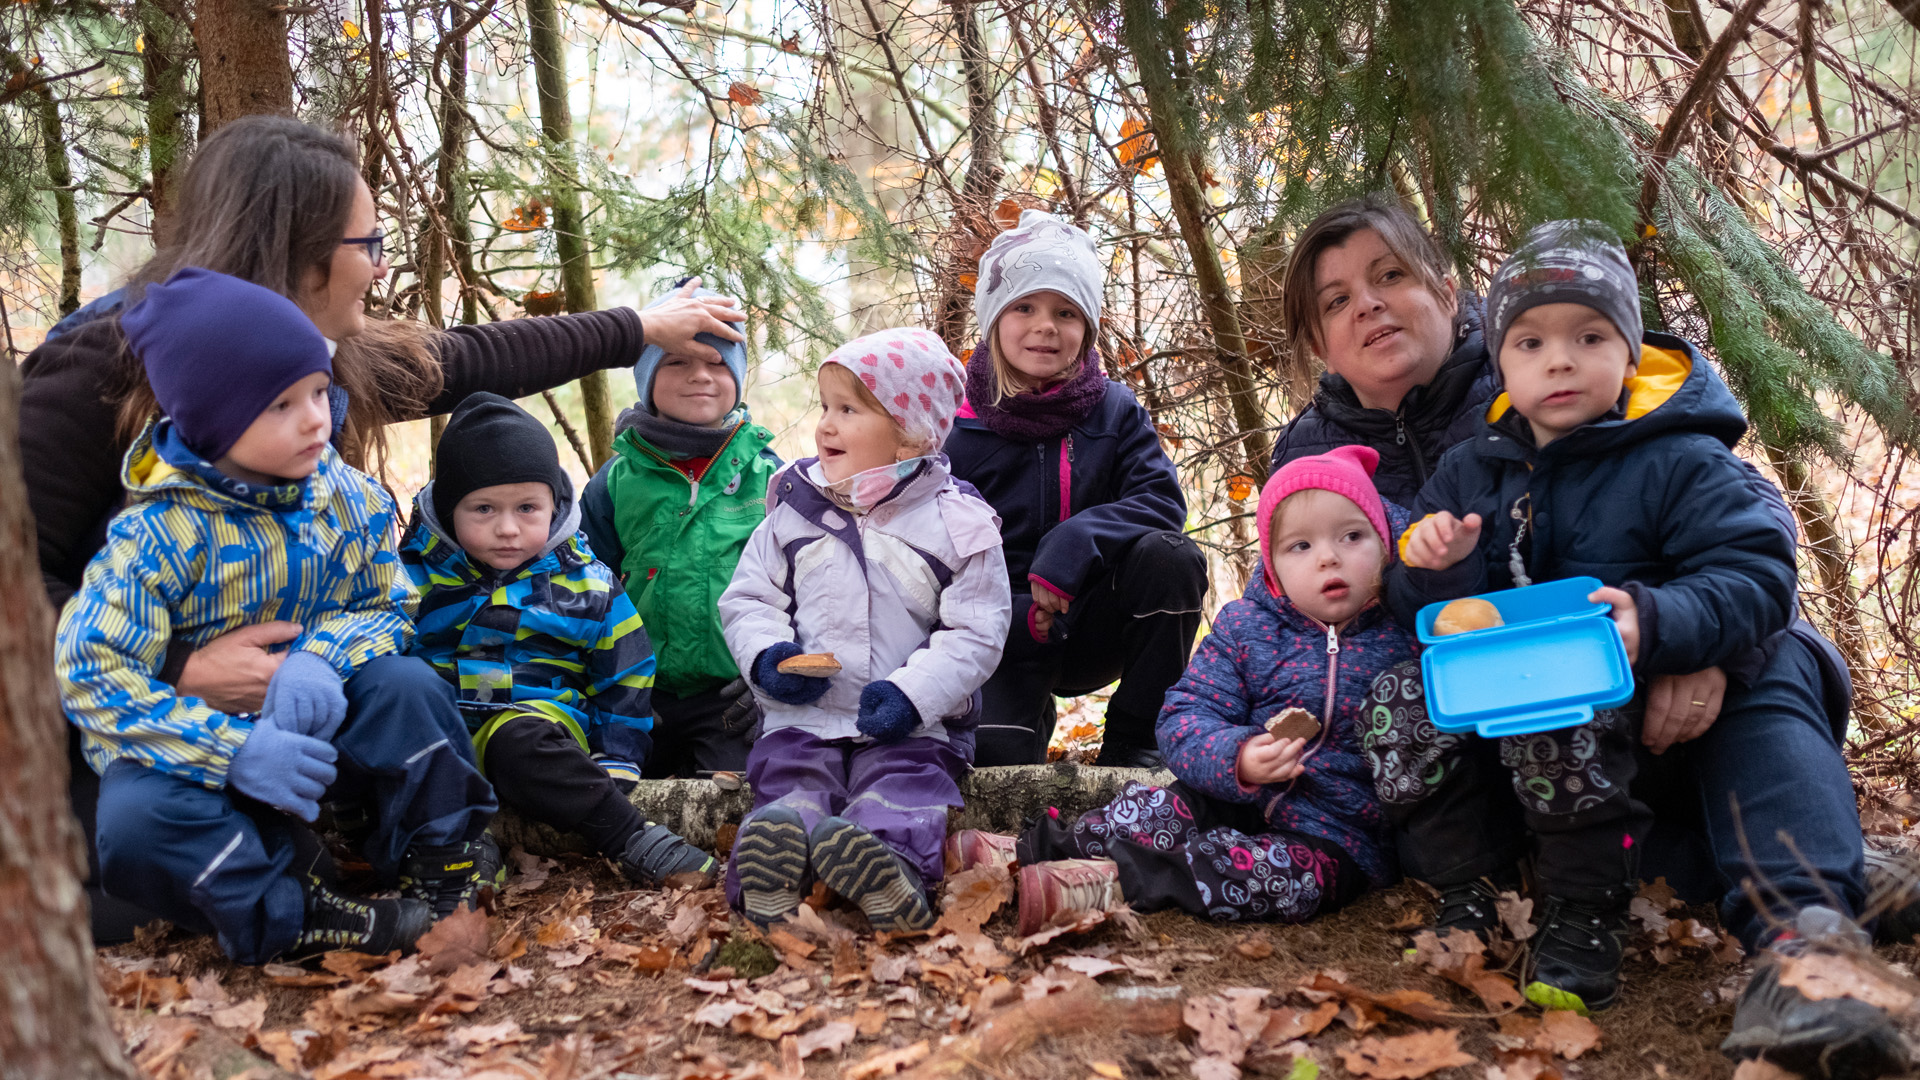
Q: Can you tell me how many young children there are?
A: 7